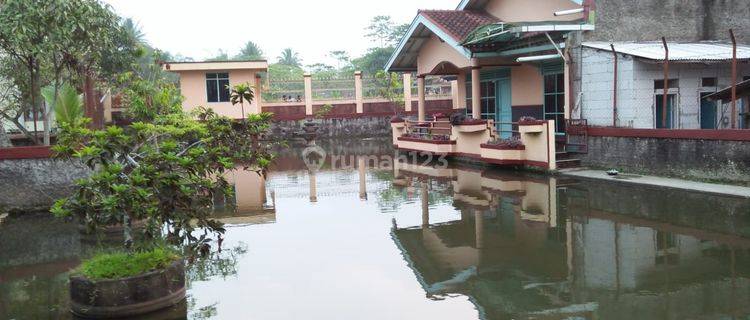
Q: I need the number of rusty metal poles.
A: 3